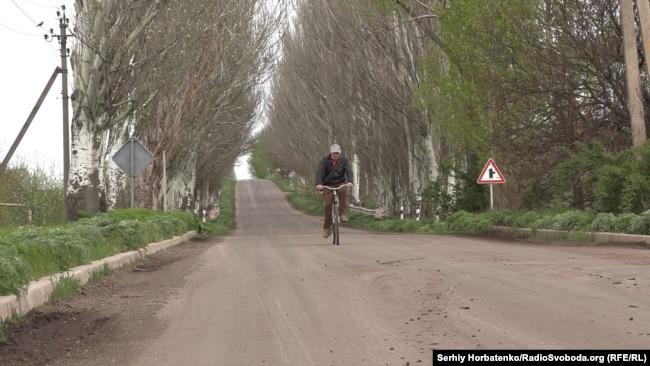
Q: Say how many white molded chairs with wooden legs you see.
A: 0